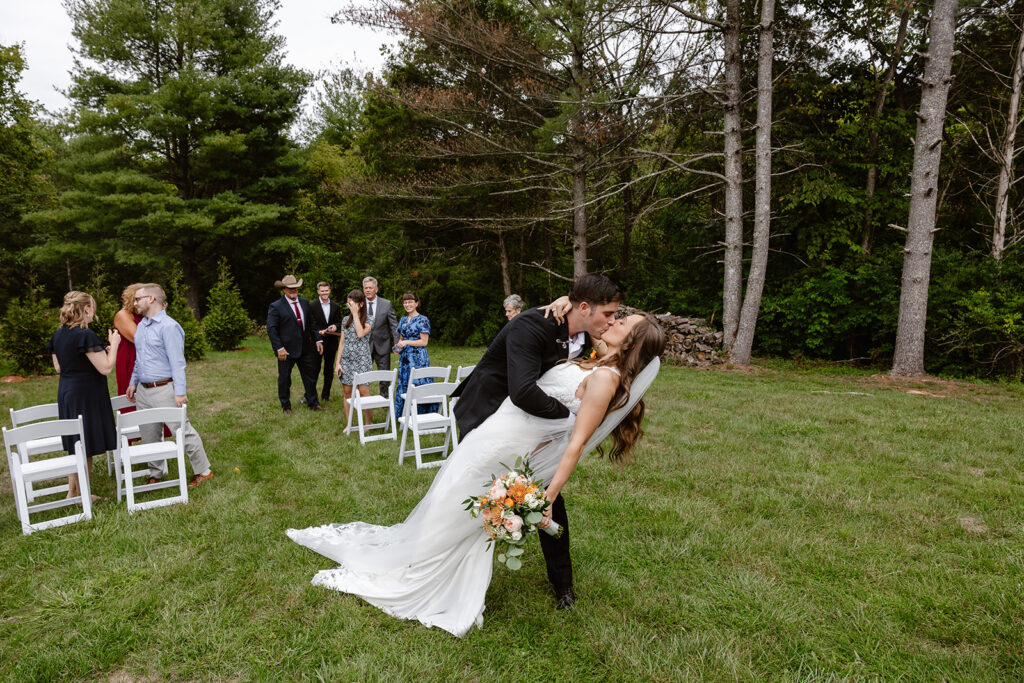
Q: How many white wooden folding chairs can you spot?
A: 8